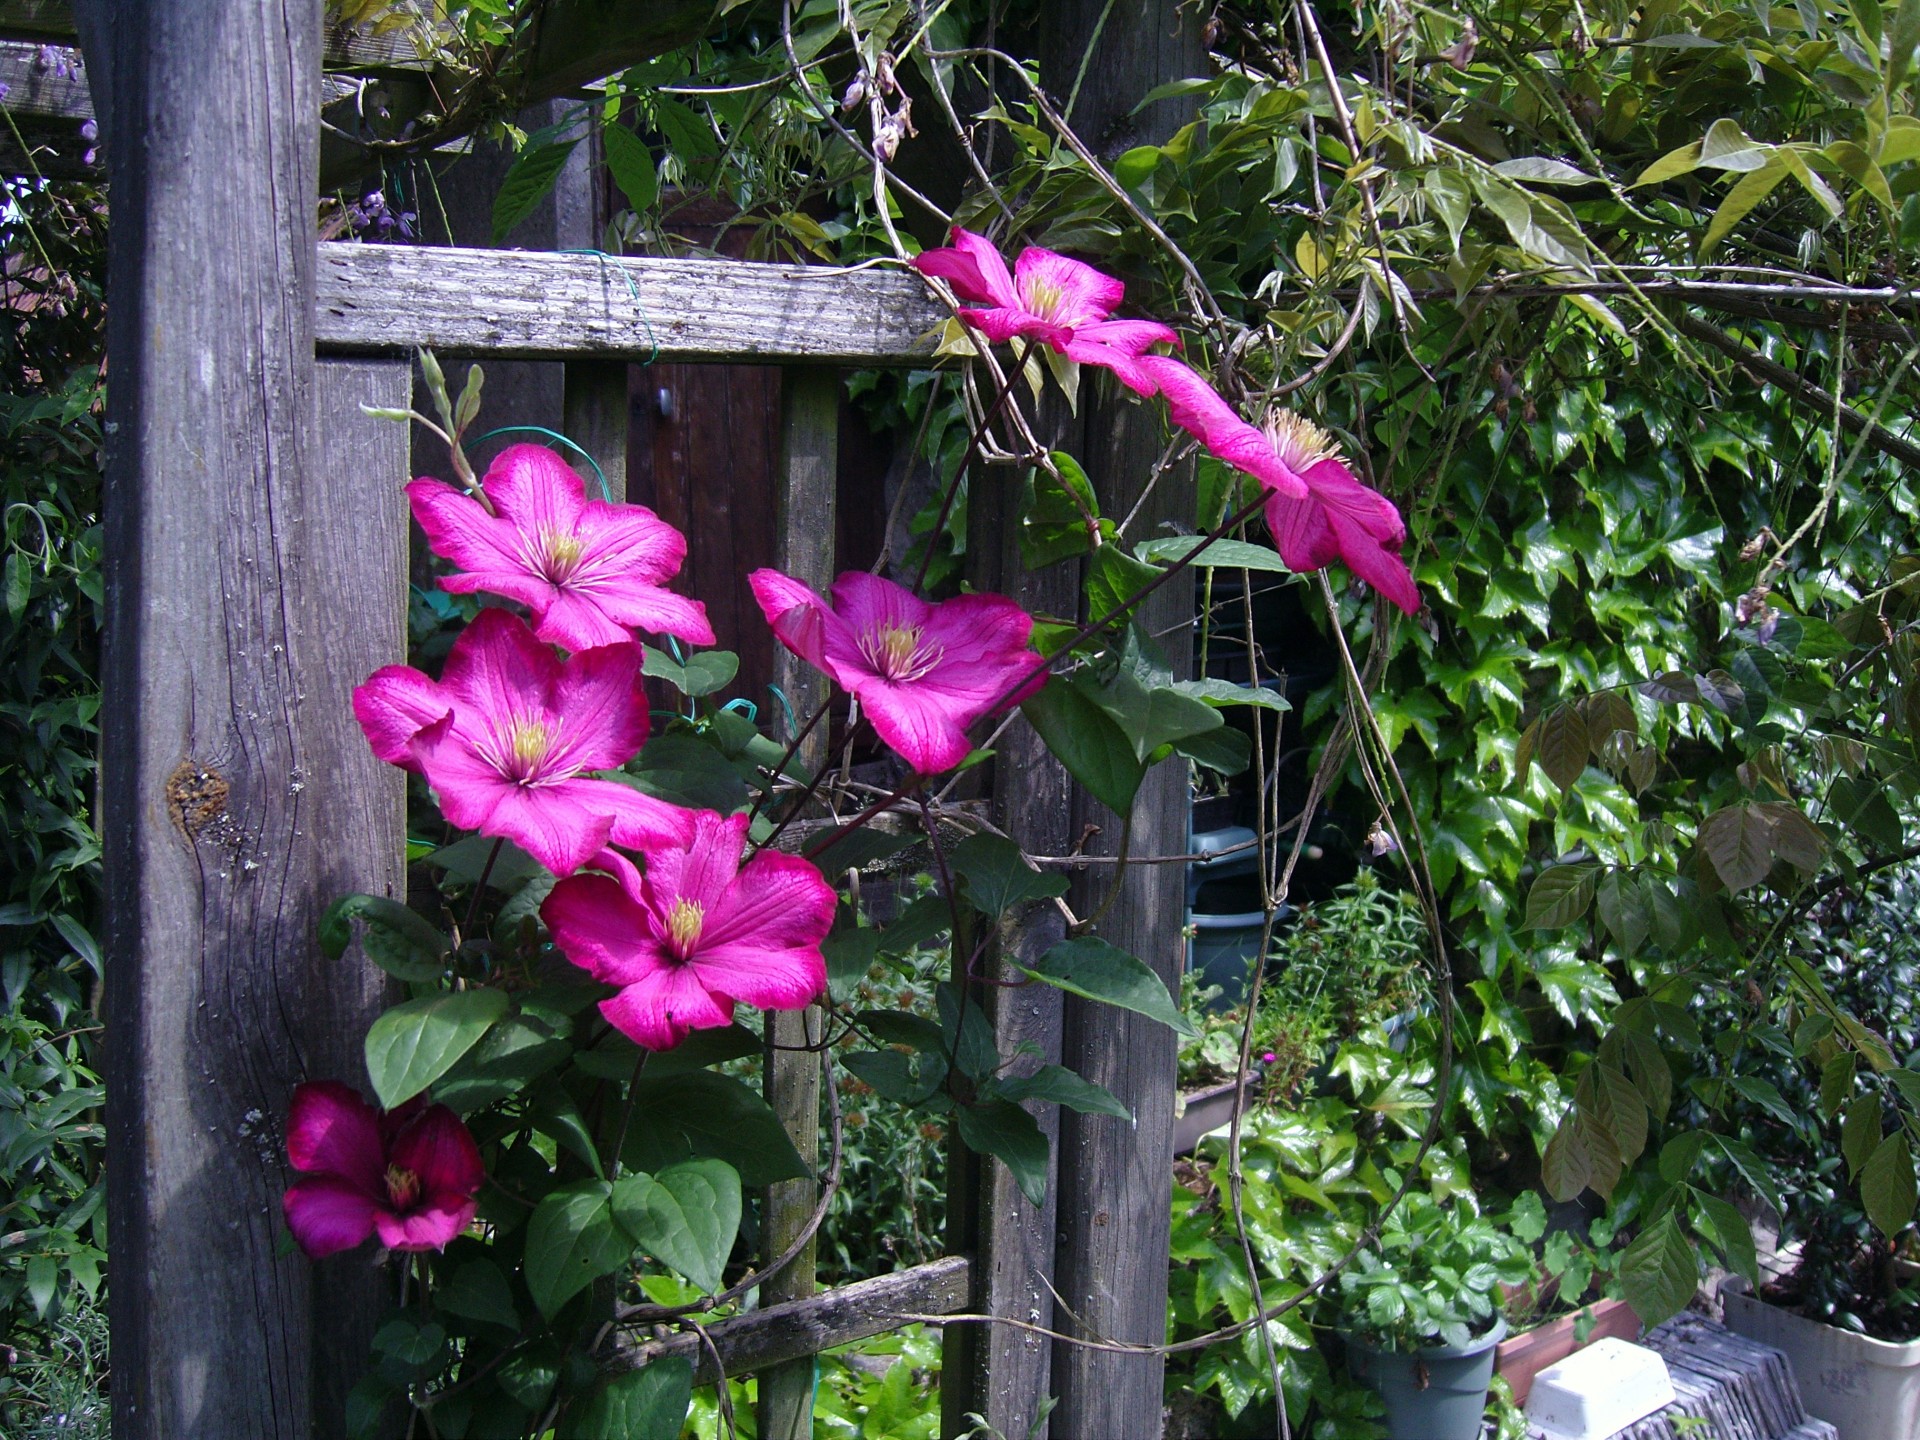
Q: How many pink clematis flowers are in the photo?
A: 7